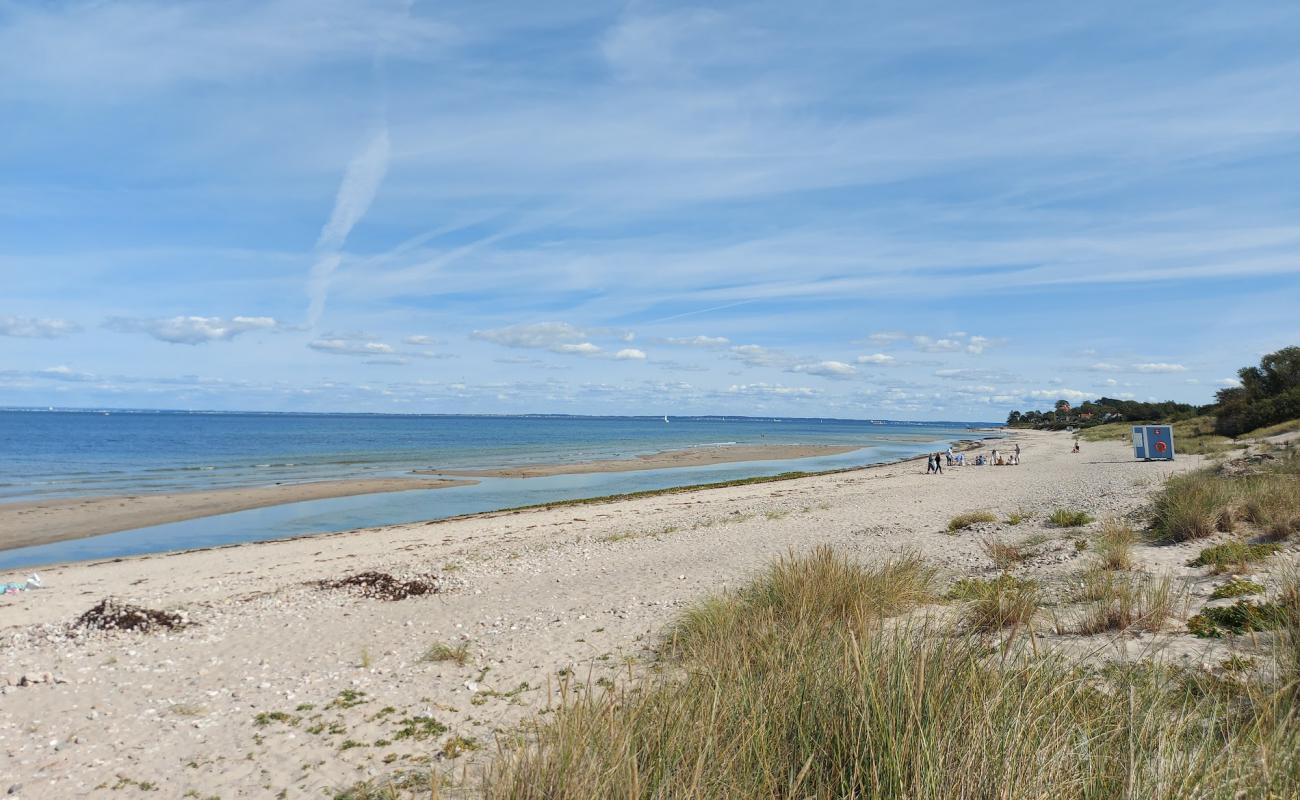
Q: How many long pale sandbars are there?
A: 2